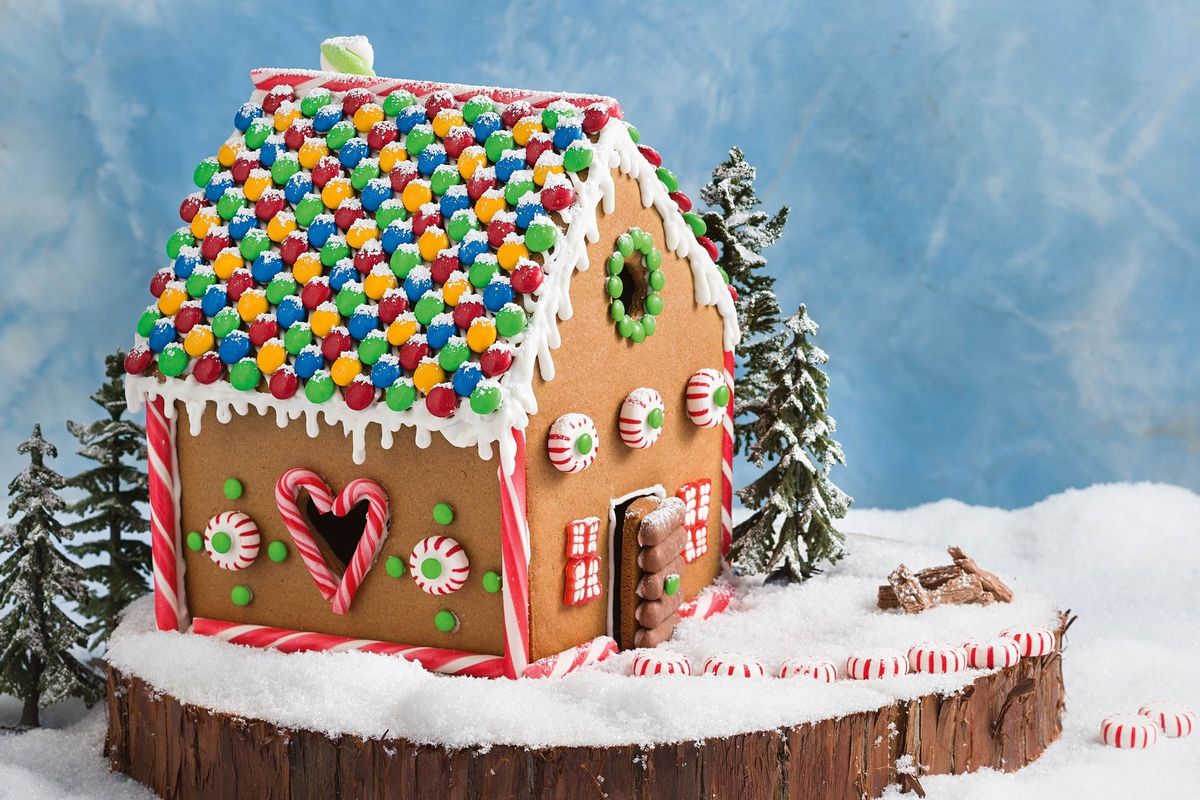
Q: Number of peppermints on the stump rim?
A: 7